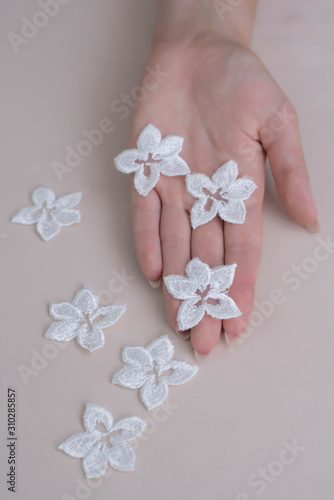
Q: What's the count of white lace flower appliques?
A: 7